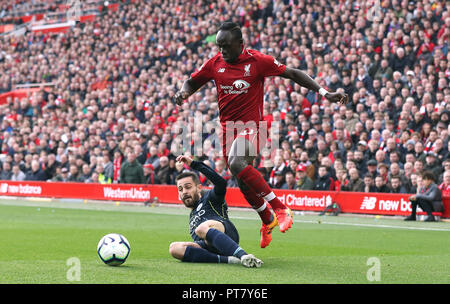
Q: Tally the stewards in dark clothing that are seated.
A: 1